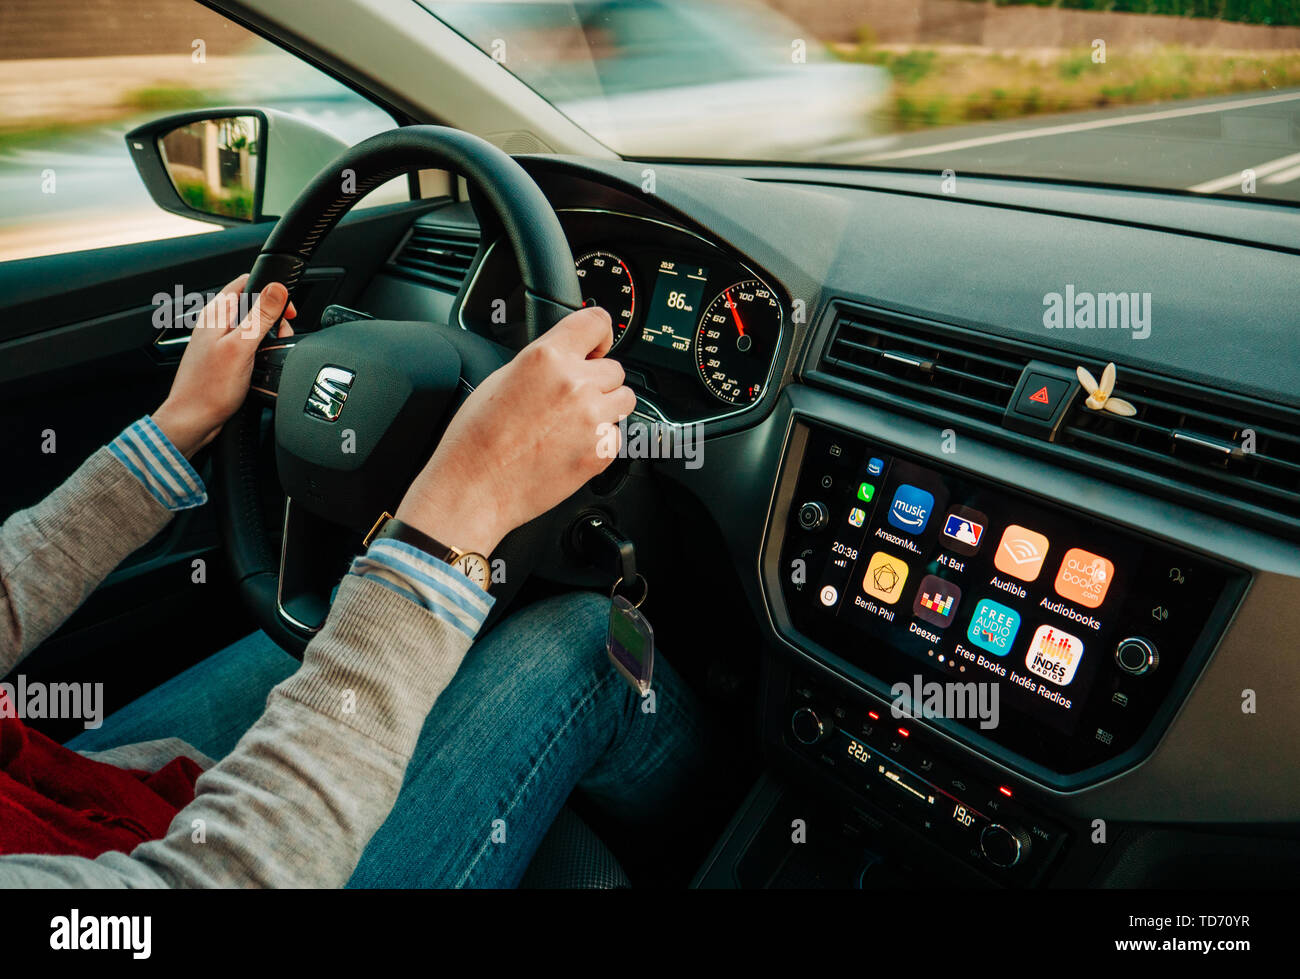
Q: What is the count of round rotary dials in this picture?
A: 4